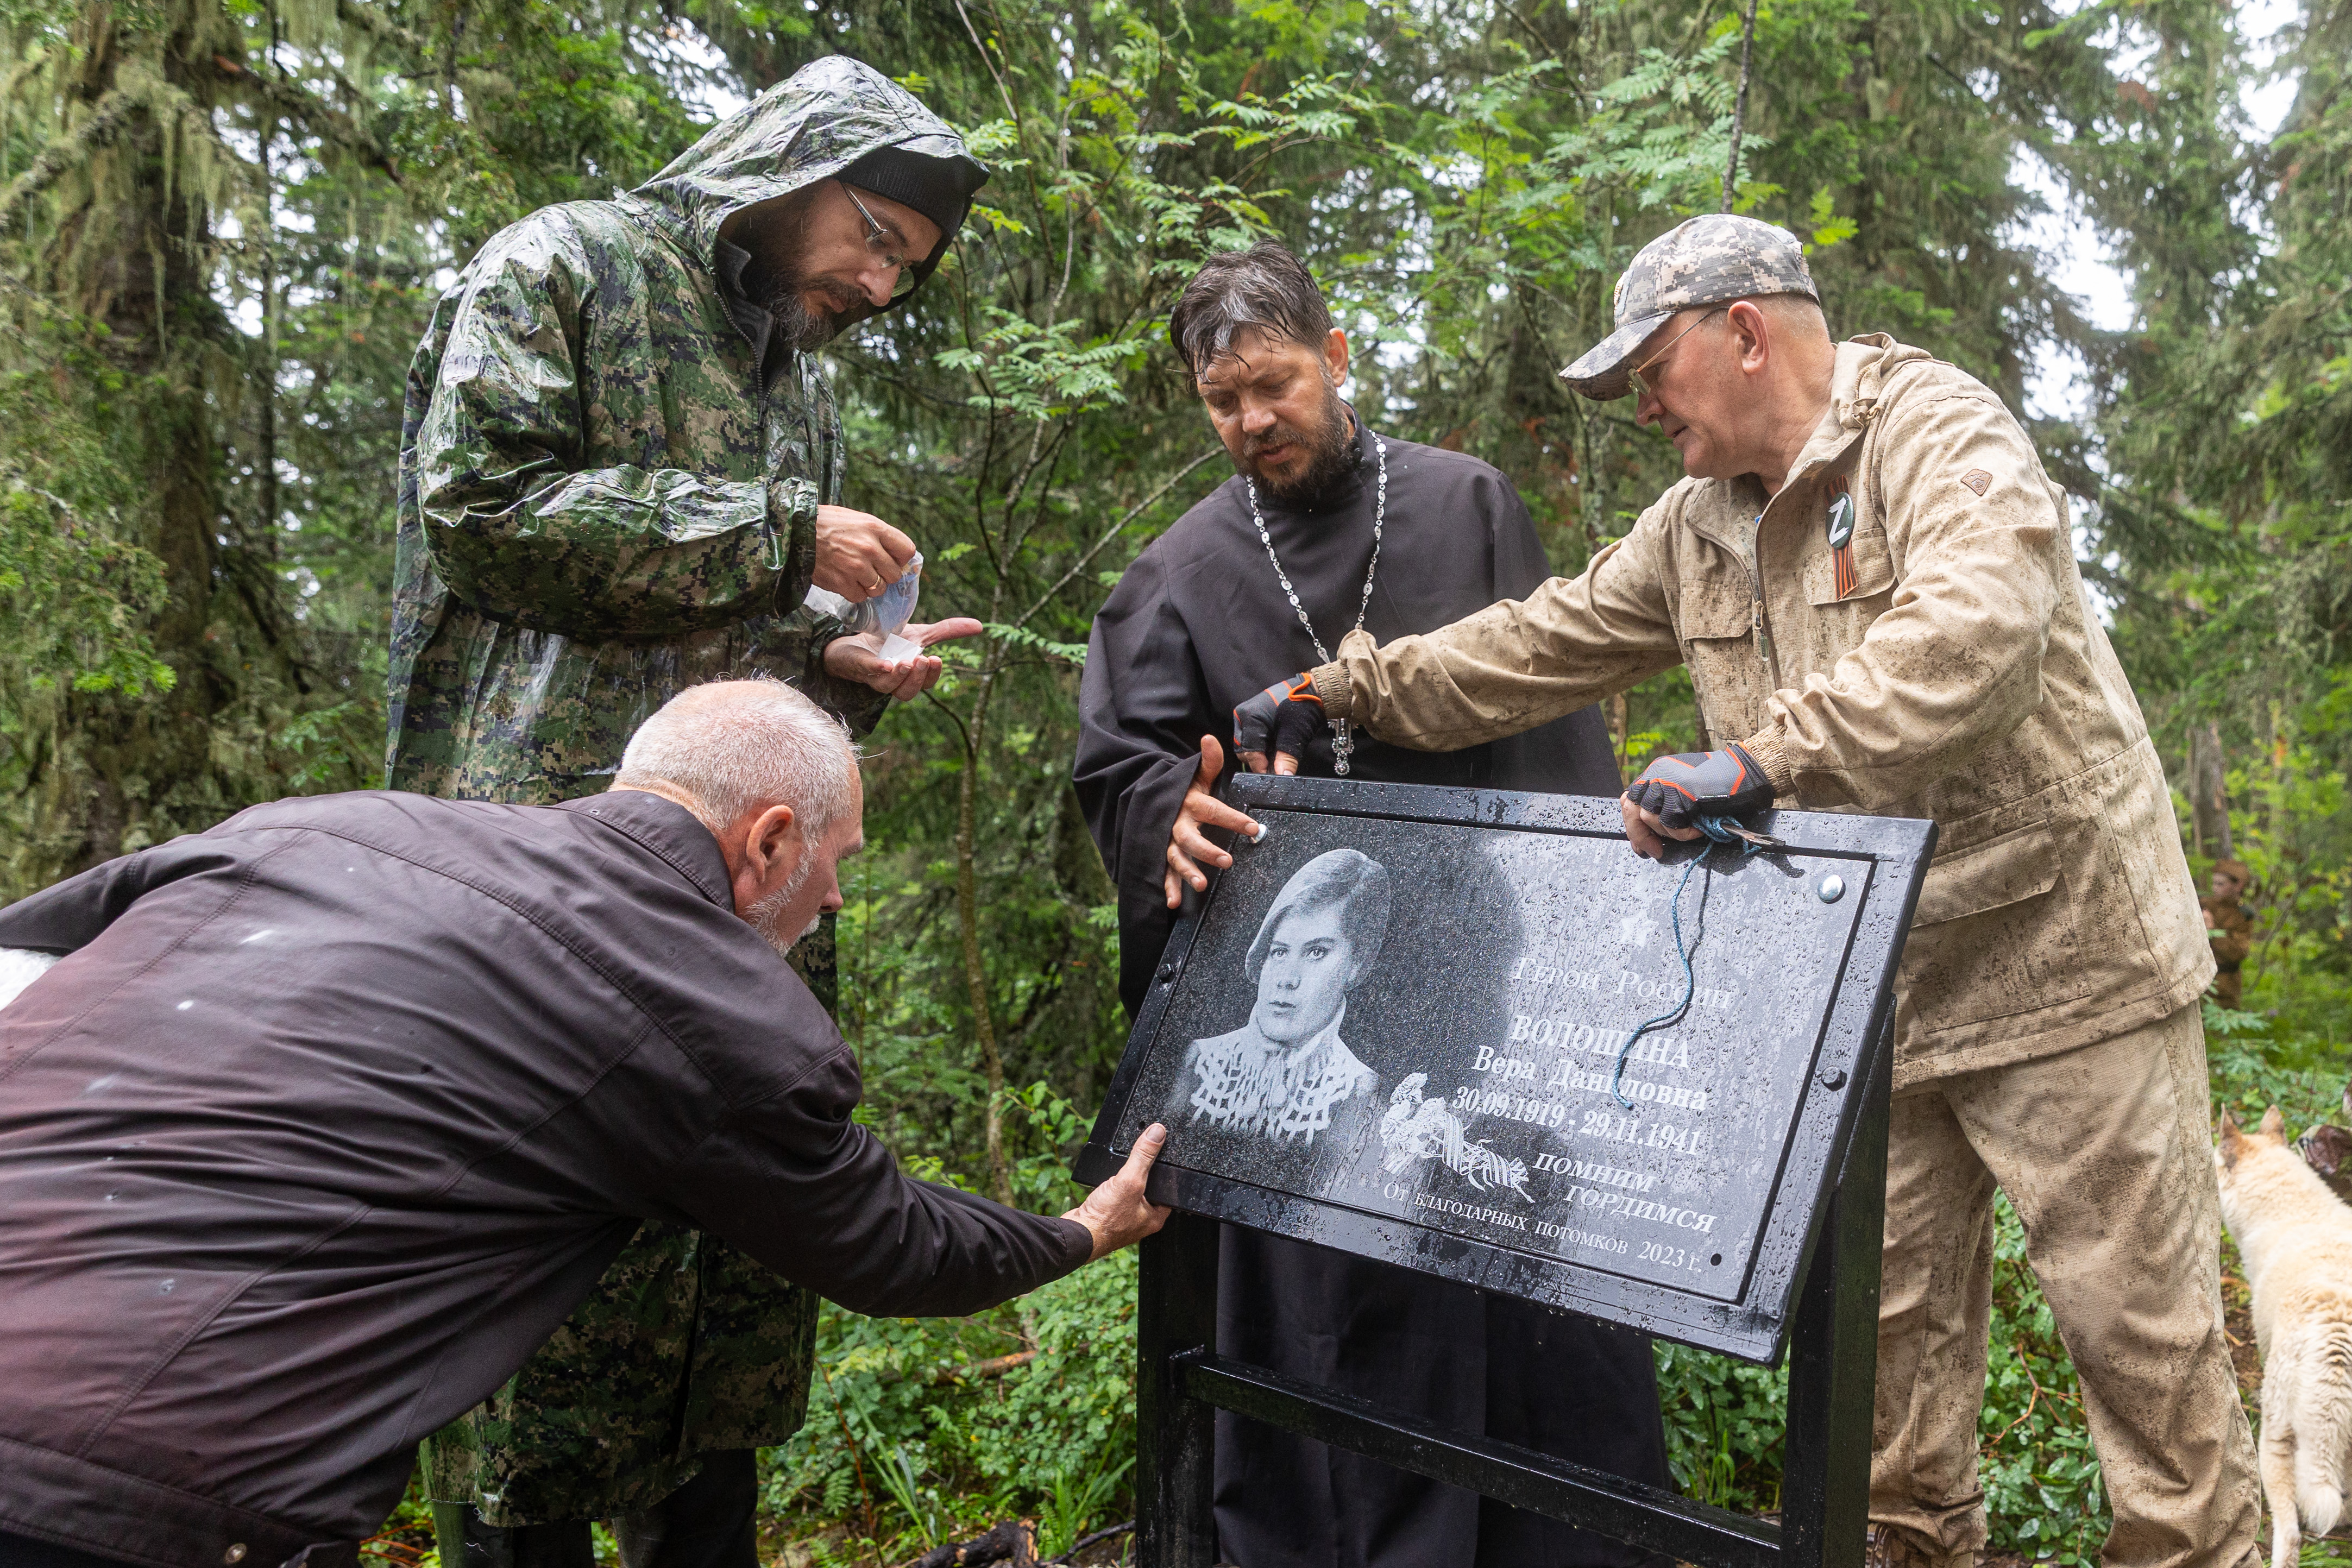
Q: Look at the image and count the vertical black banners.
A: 0